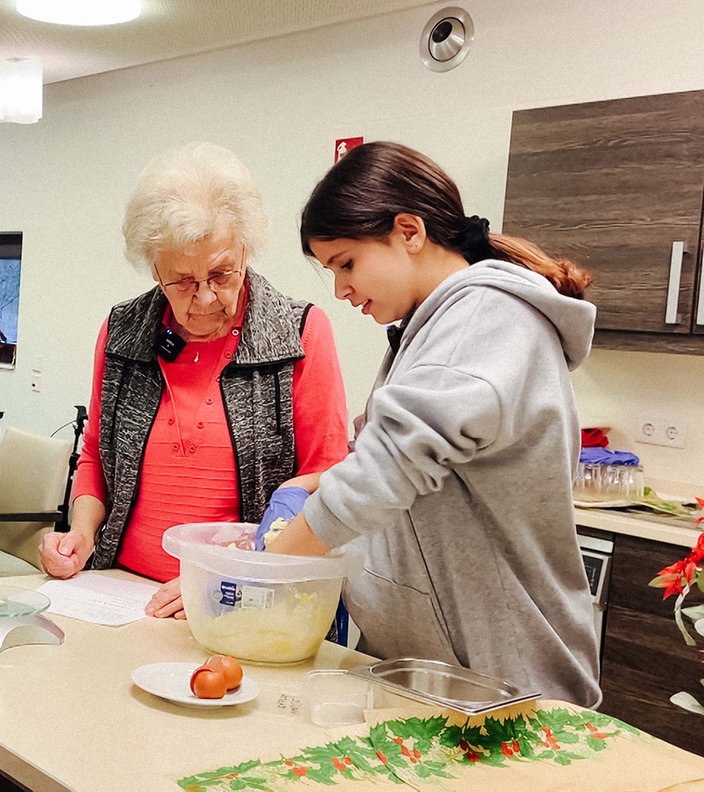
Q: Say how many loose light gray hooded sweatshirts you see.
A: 1